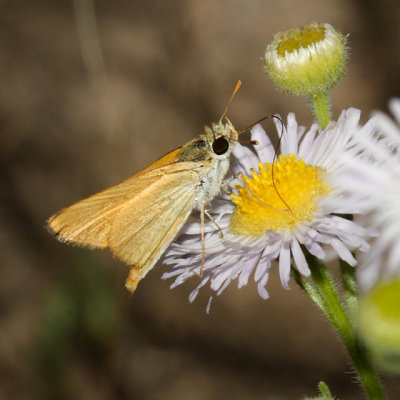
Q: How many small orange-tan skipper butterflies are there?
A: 1